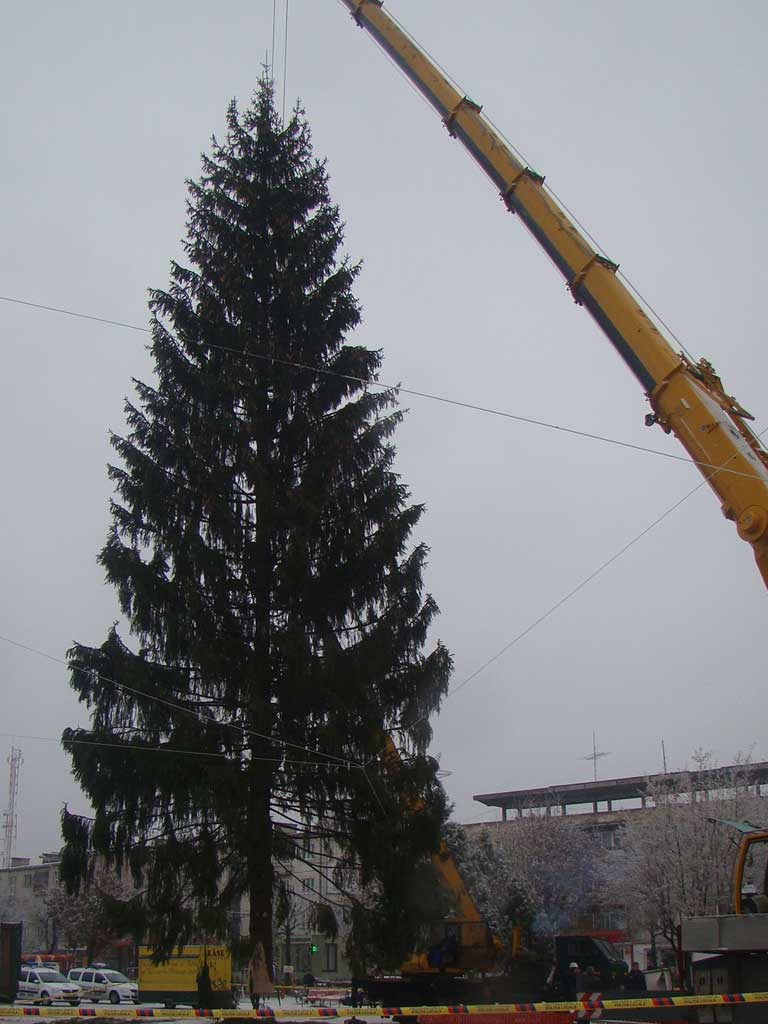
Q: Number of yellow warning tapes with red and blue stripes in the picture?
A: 1